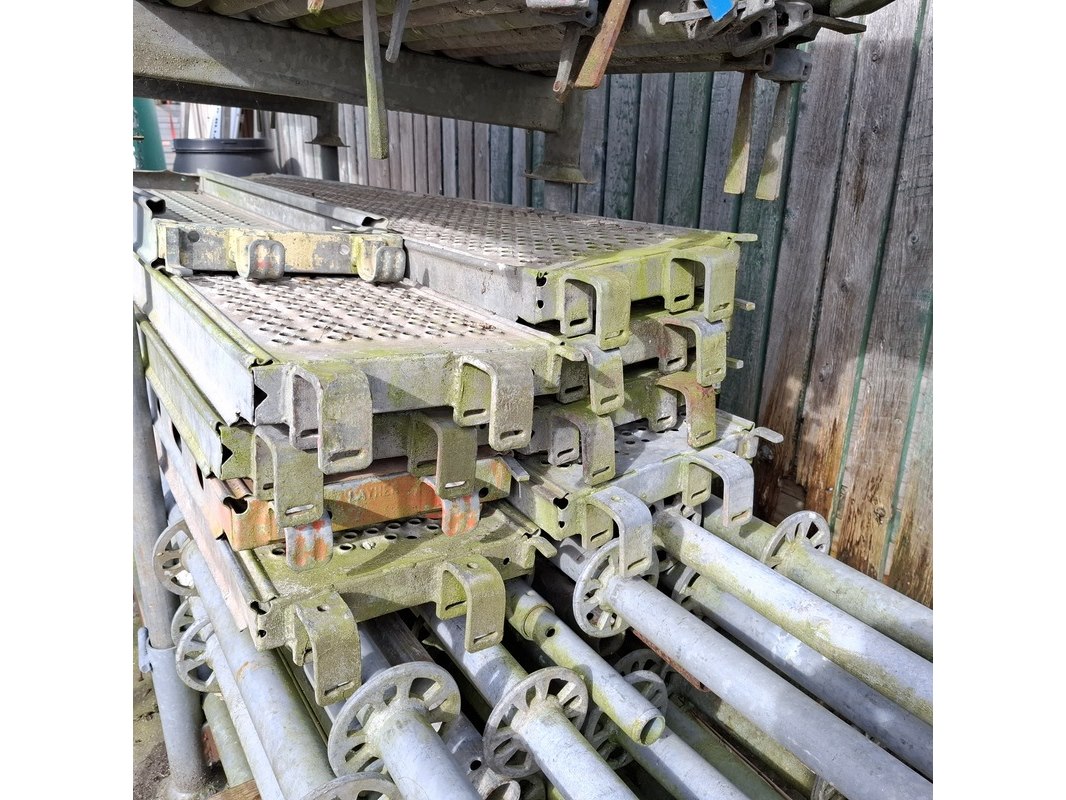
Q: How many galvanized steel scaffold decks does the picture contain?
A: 9